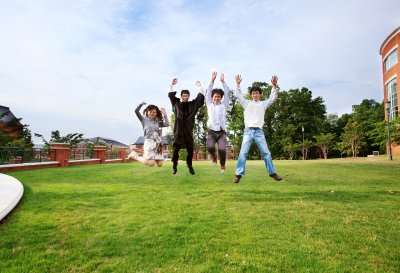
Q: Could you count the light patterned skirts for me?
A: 1